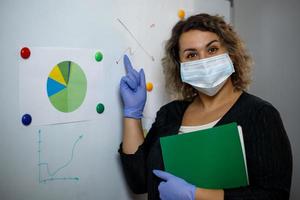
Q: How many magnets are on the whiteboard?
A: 6